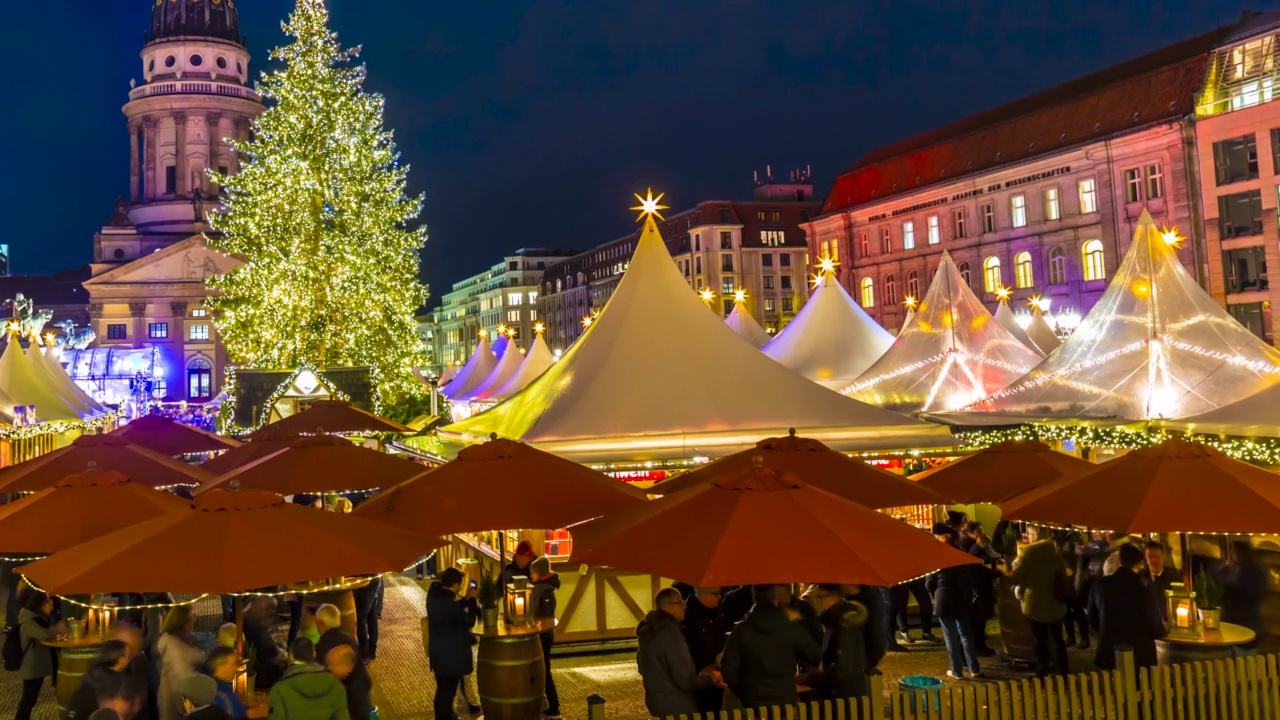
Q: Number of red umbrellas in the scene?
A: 12